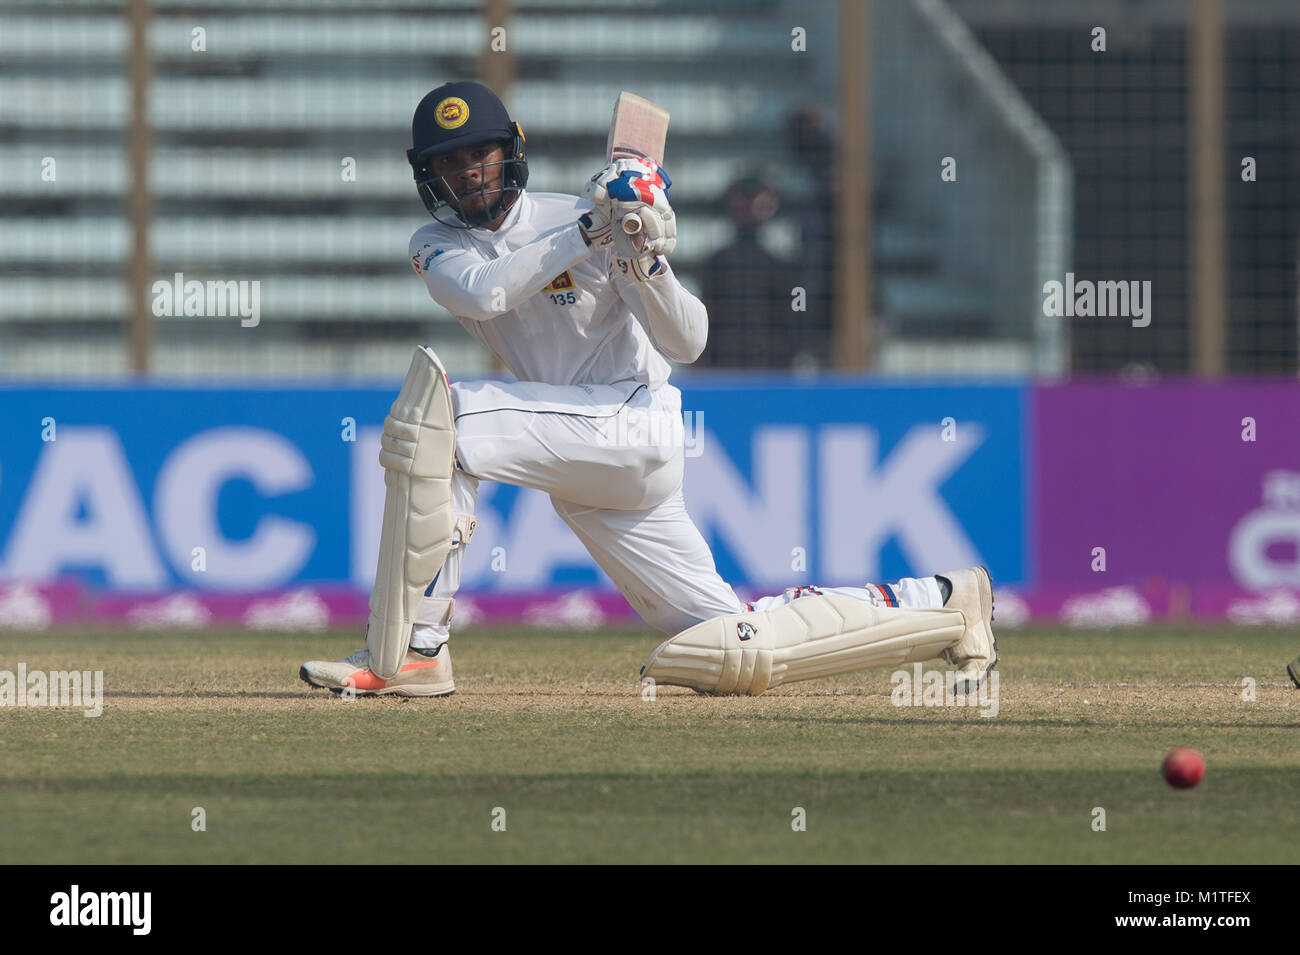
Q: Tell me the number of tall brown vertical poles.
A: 4